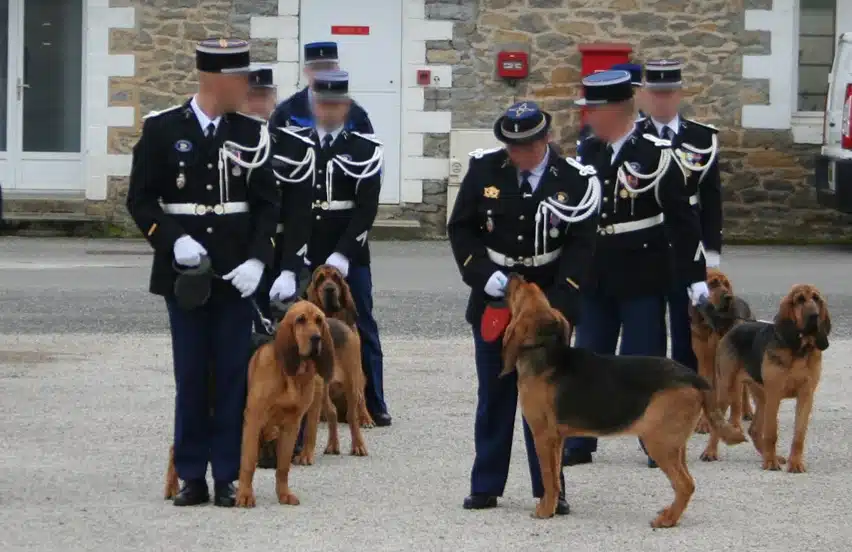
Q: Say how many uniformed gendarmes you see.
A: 8